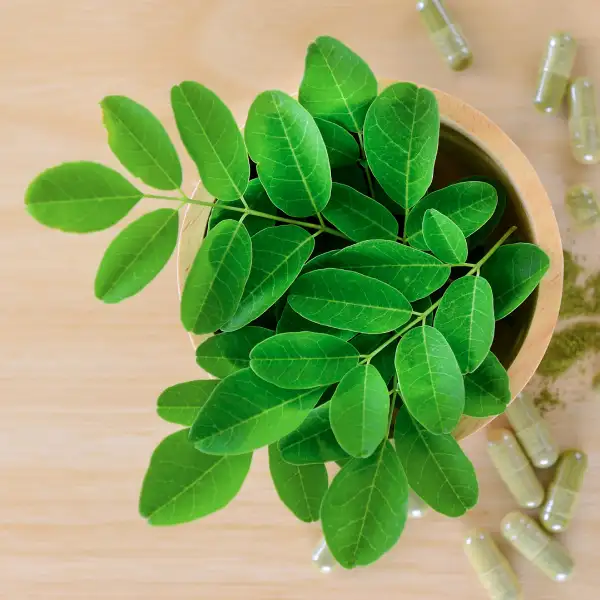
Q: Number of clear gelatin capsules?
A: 11